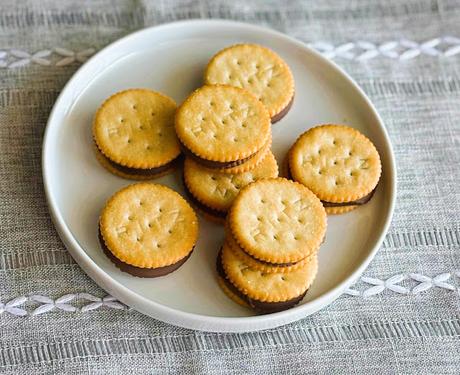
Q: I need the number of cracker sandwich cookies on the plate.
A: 8